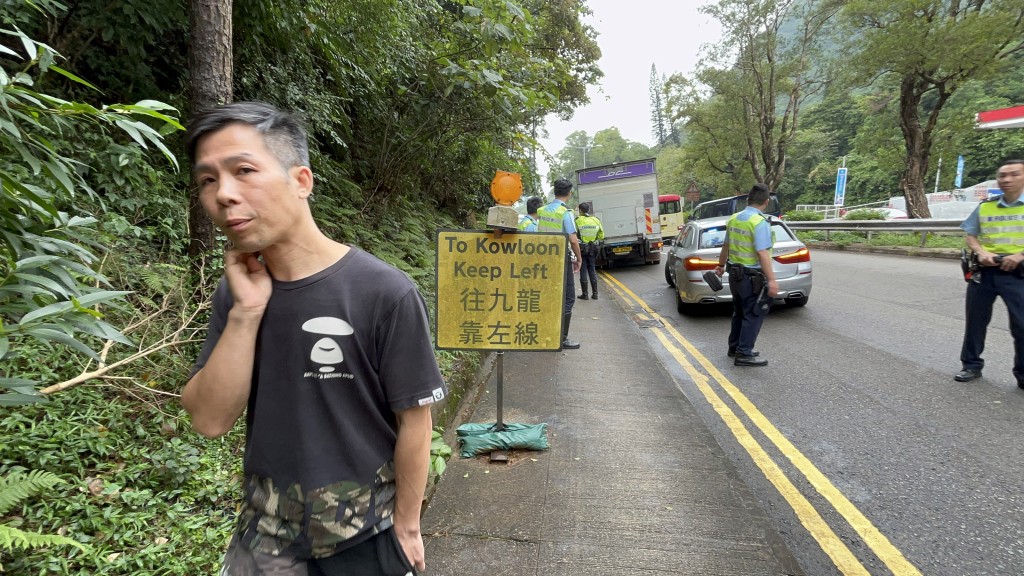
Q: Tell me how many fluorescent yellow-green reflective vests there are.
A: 5